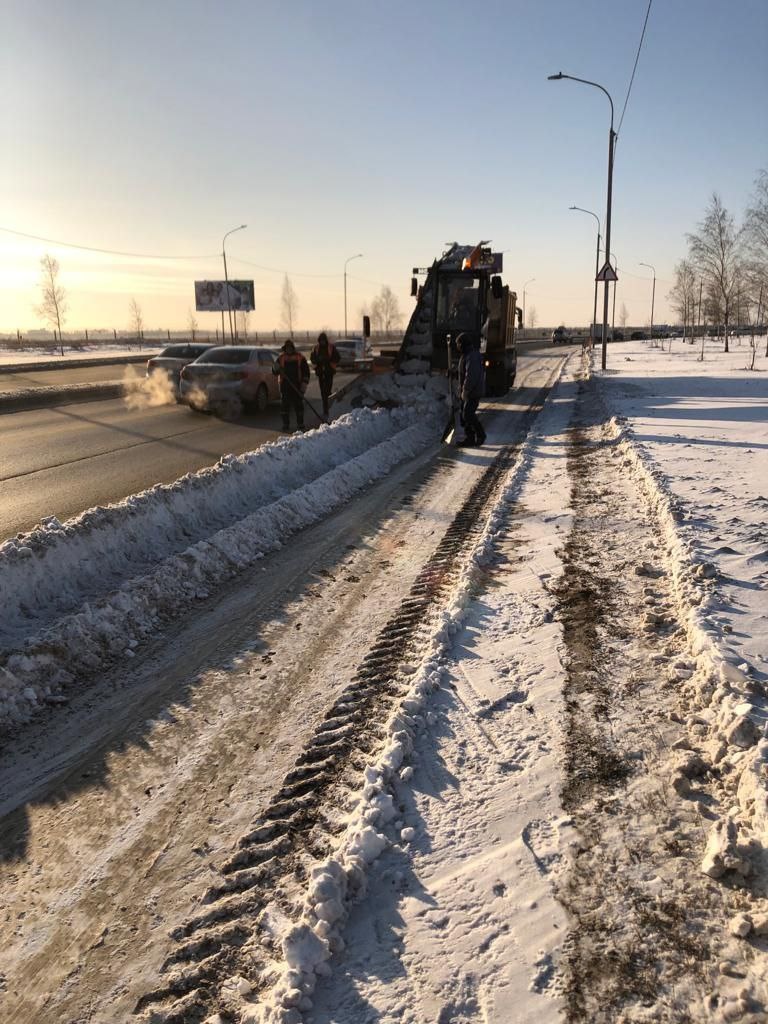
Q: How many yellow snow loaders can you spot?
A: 1